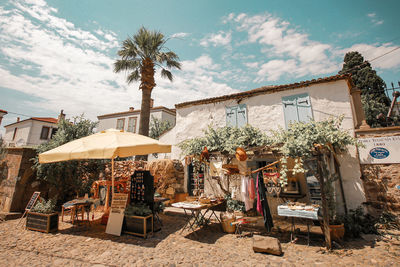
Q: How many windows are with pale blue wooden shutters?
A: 2